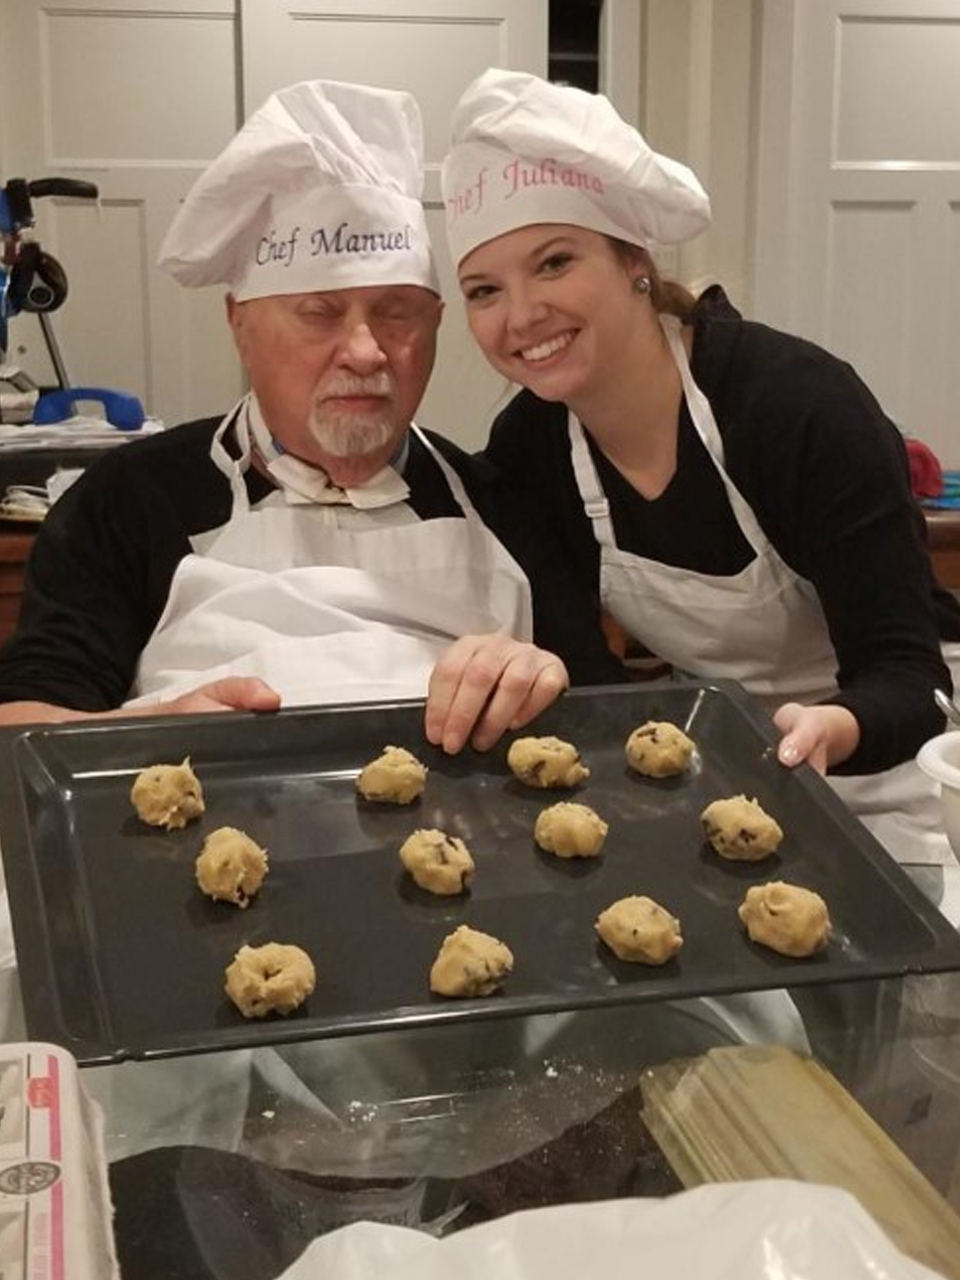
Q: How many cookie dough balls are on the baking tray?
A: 12